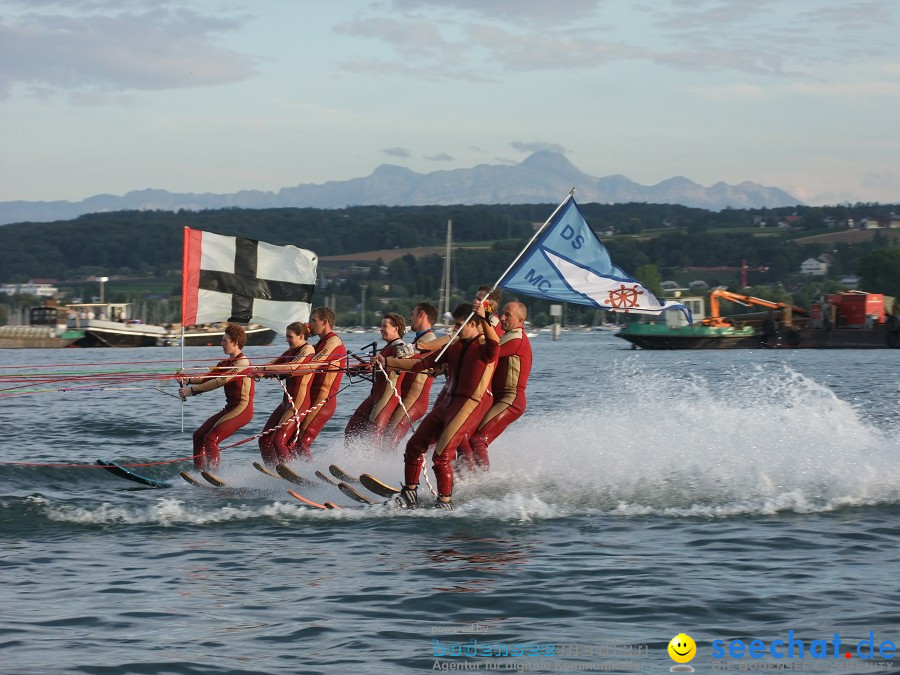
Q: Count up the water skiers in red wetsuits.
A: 8